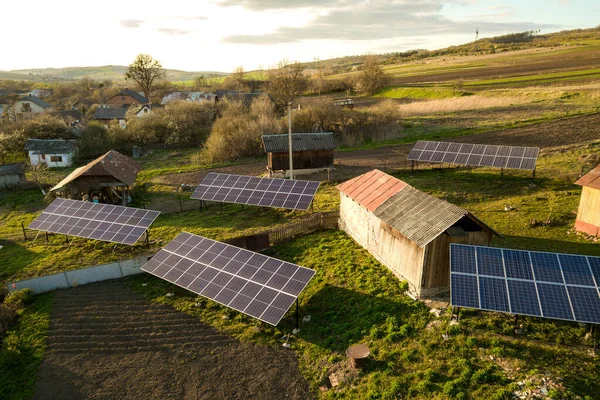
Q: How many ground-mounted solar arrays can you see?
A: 5